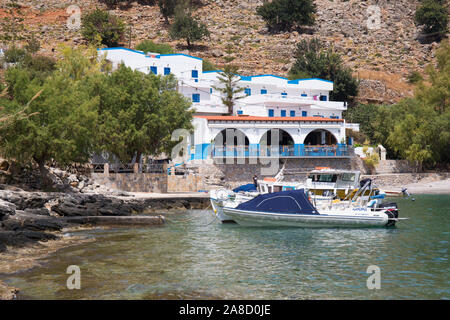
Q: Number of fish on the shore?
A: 0